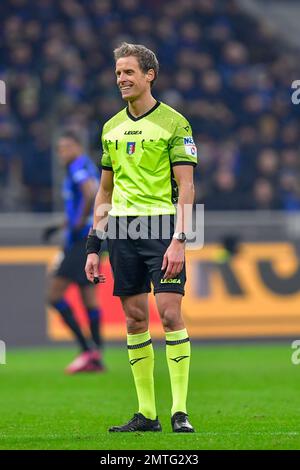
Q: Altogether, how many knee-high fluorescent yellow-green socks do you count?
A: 2